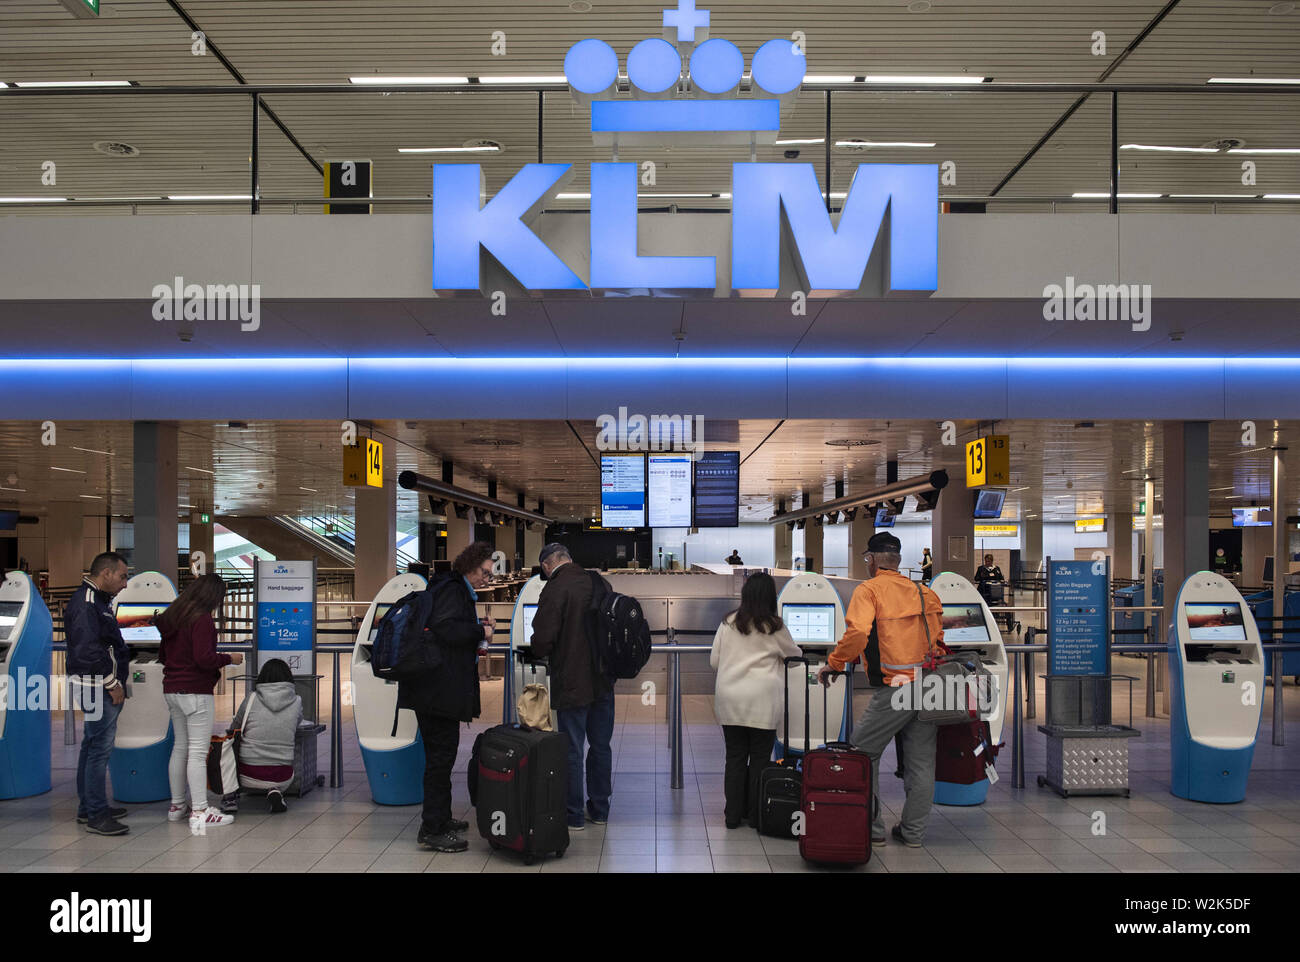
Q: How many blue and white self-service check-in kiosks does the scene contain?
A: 7